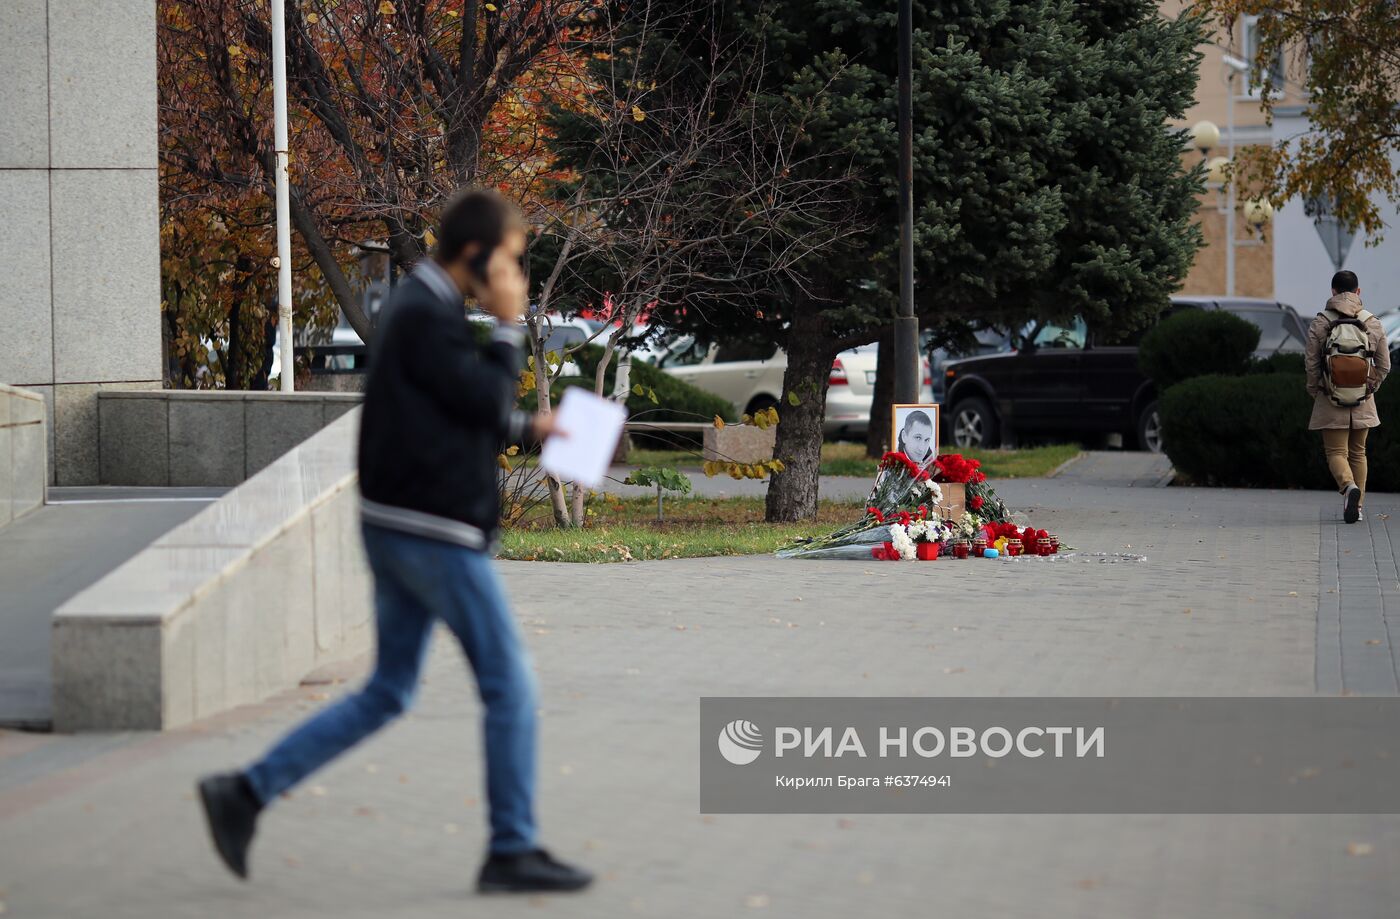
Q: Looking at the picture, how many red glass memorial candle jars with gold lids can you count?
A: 5